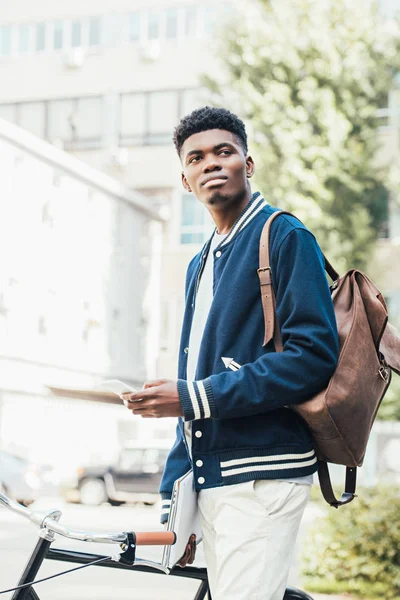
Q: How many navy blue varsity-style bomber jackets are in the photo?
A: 1